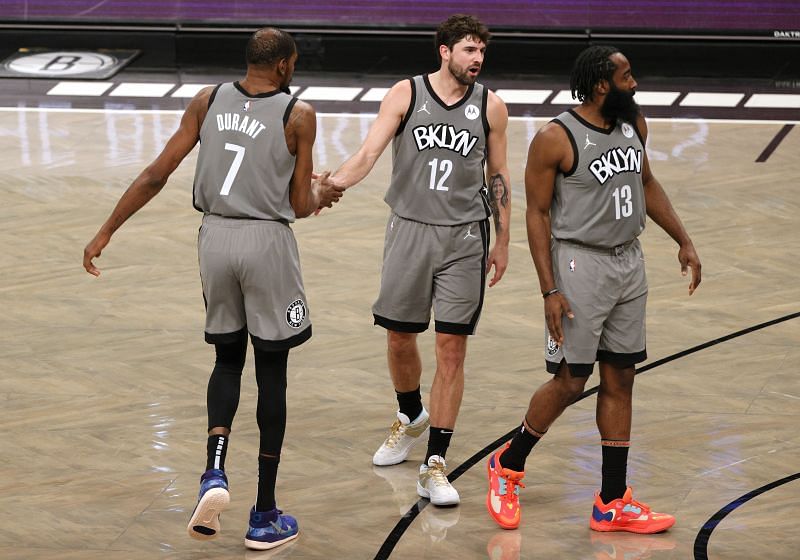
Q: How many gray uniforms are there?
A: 3